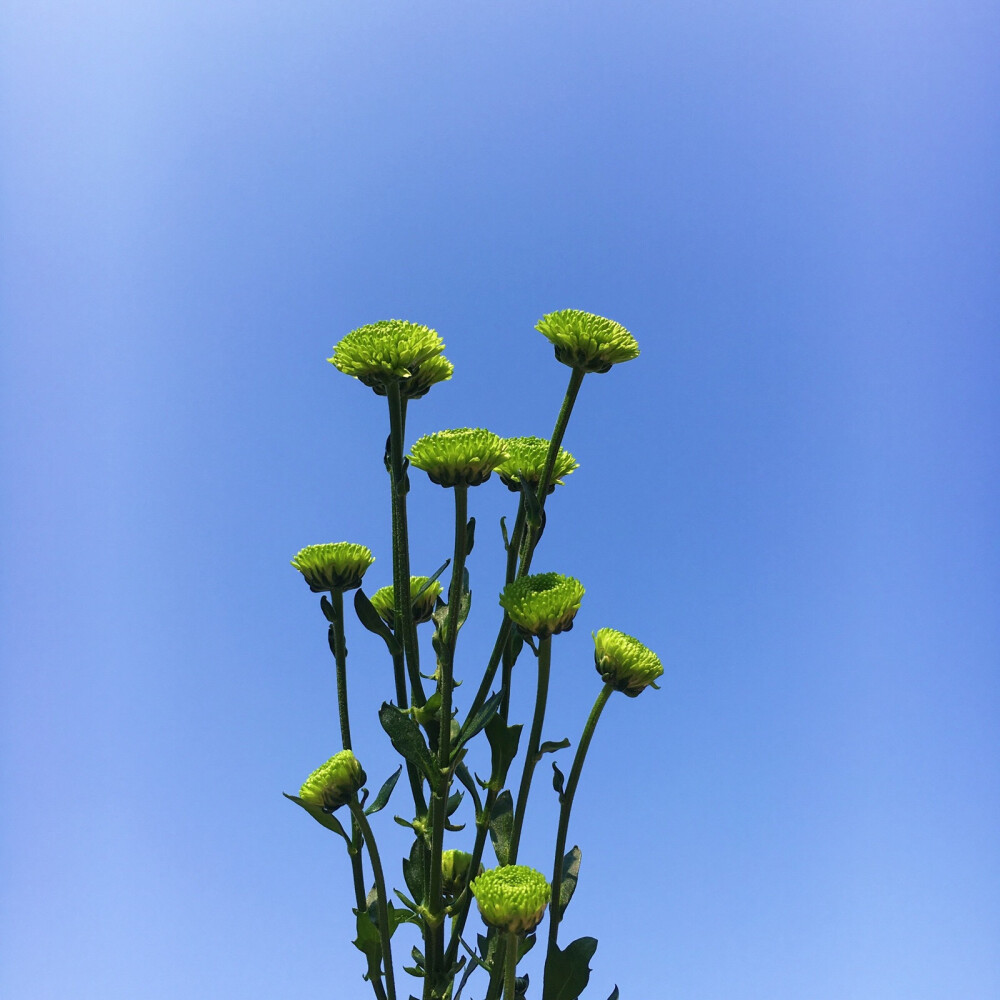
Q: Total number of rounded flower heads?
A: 12